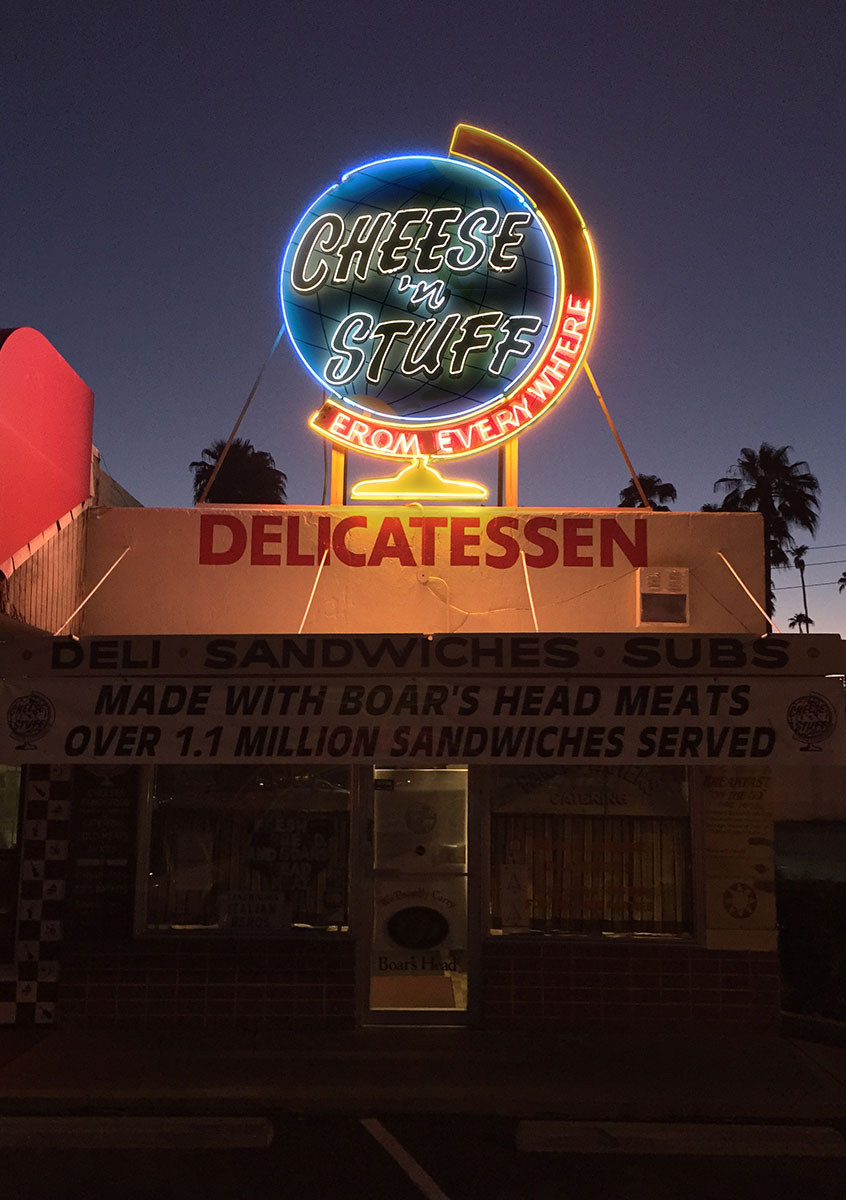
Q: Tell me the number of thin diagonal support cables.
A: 6